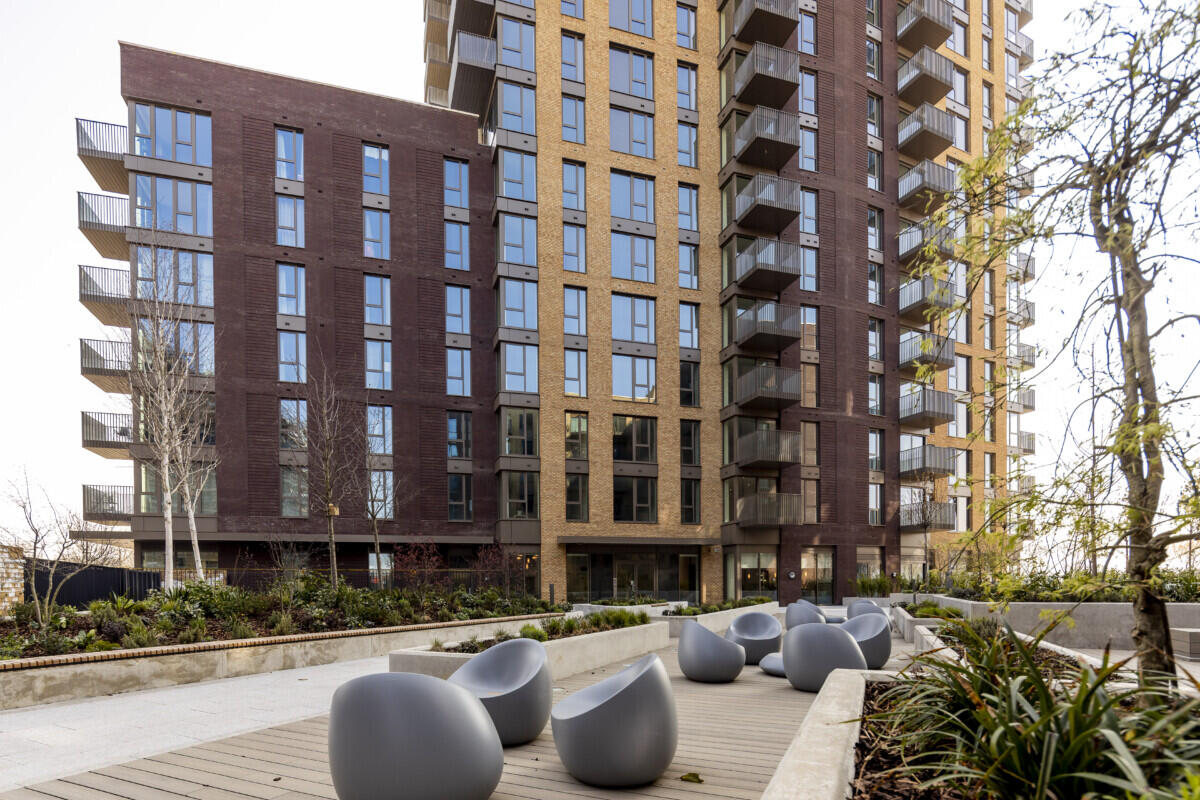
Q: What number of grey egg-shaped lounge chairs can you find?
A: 11